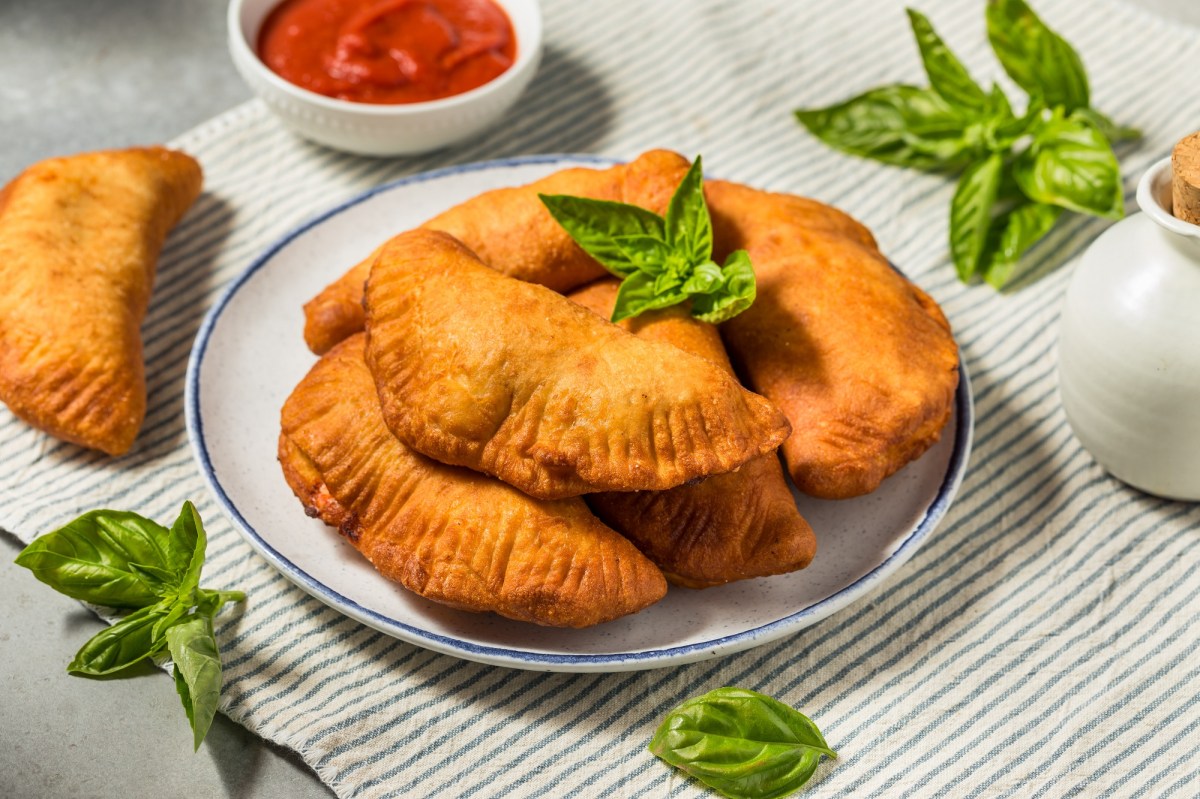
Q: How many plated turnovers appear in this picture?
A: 5